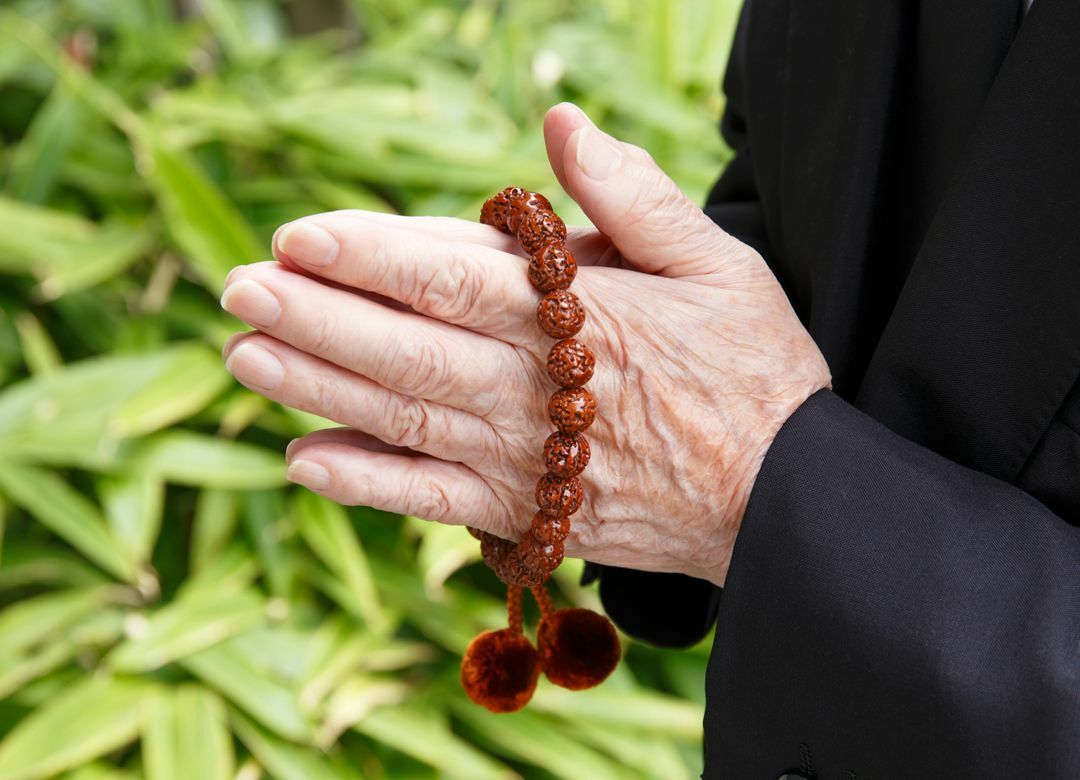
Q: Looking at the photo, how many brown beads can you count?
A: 15